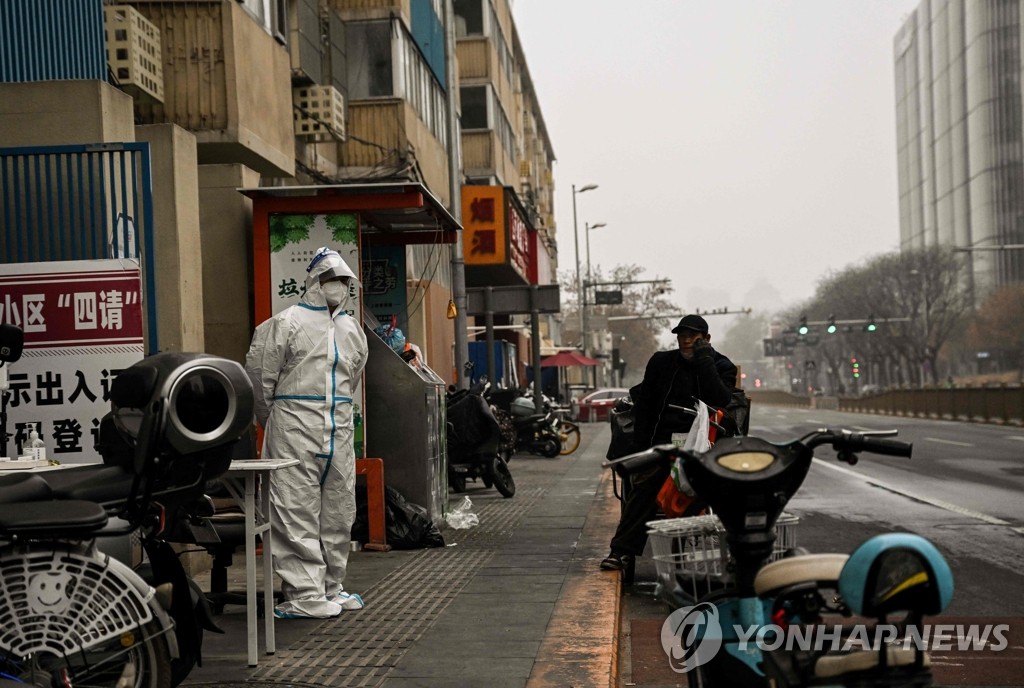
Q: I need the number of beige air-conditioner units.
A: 2